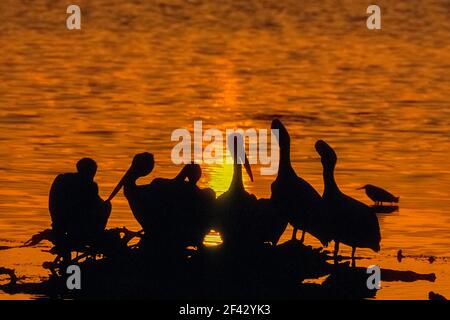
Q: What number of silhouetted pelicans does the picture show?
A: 6